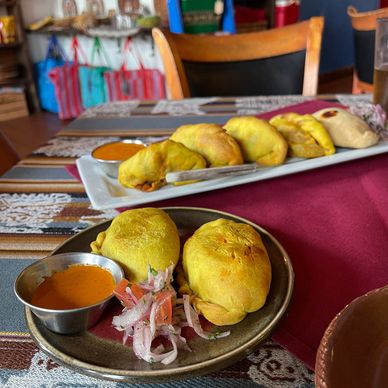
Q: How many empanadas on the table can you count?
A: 7